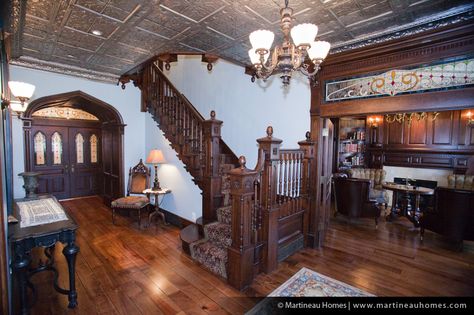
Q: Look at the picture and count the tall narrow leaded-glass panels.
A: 4